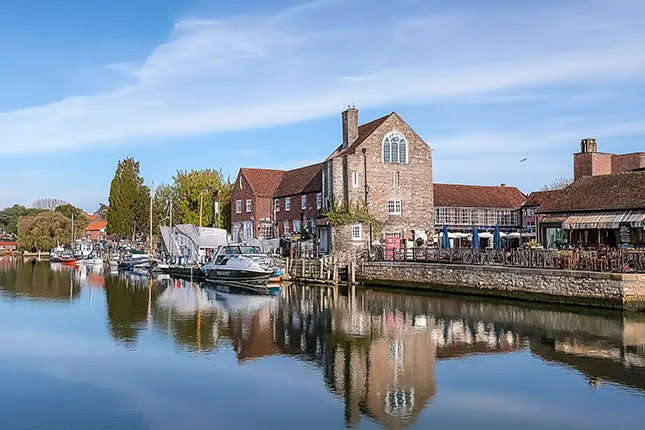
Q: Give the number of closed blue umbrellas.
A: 3